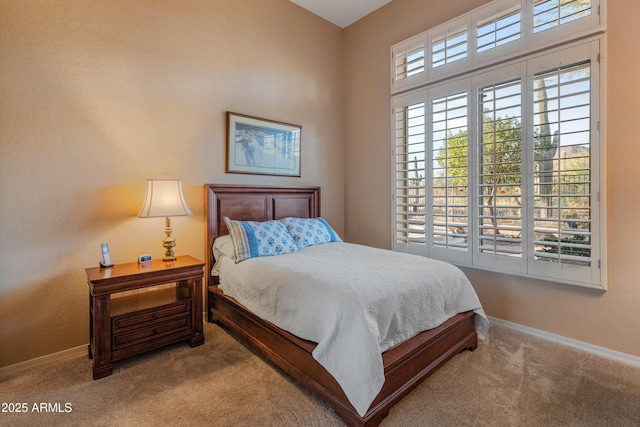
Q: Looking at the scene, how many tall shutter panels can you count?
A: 4